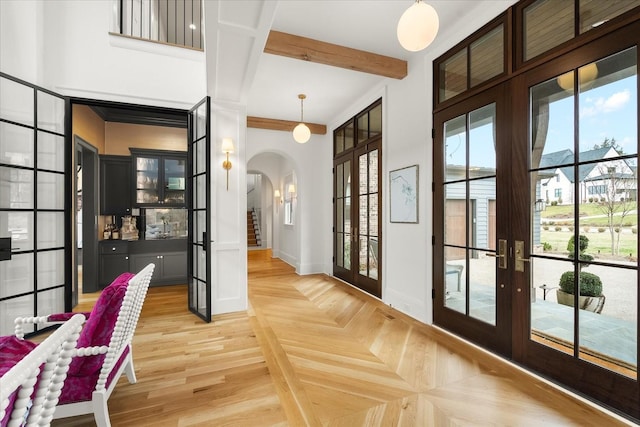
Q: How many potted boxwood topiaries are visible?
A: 1